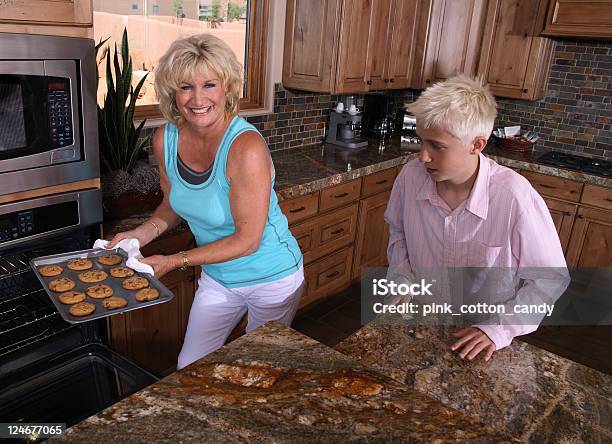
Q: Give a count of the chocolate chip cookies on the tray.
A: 12